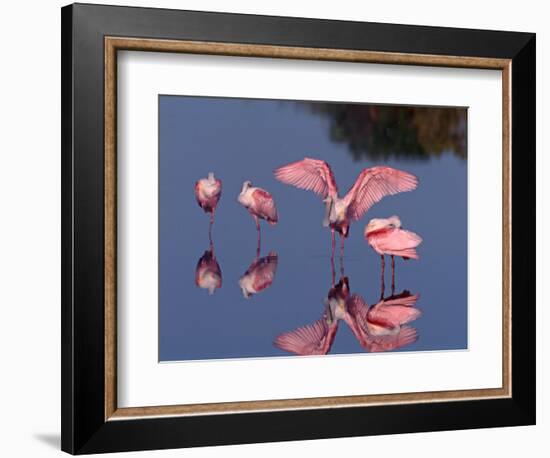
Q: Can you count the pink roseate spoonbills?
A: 4